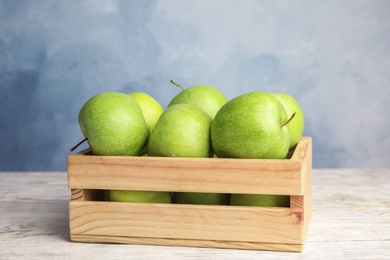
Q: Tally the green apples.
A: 9